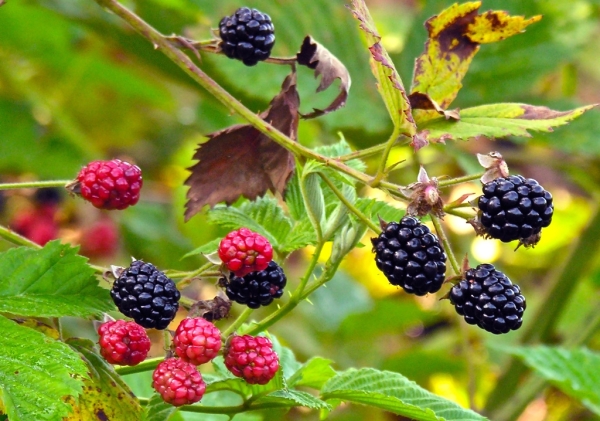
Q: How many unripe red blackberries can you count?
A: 6